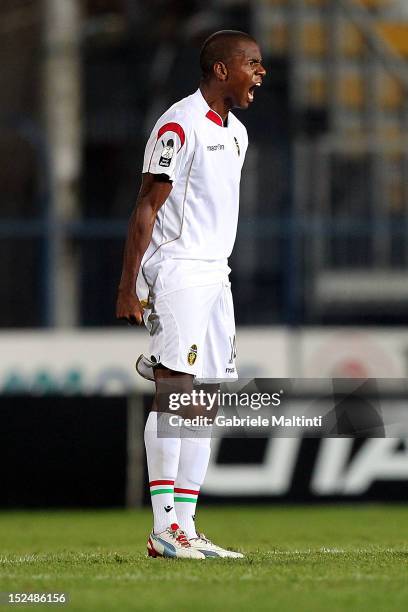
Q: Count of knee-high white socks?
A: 2